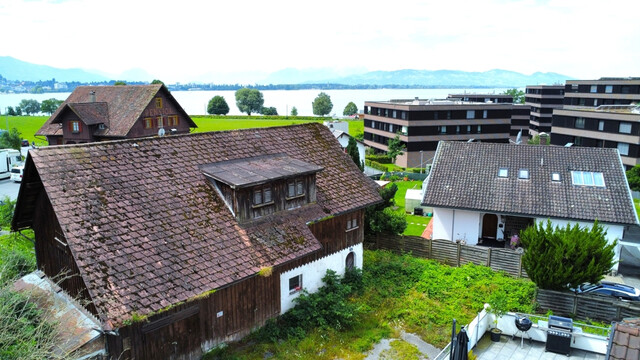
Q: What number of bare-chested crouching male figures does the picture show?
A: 0